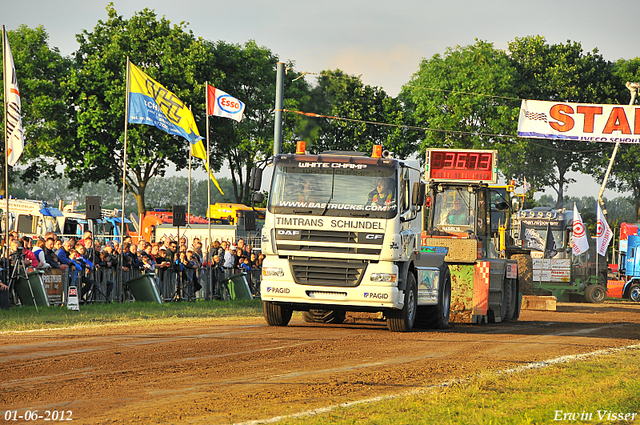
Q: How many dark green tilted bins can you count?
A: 3